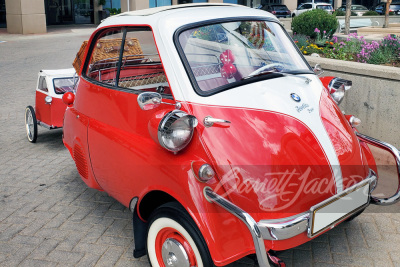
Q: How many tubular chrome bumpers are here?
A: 2